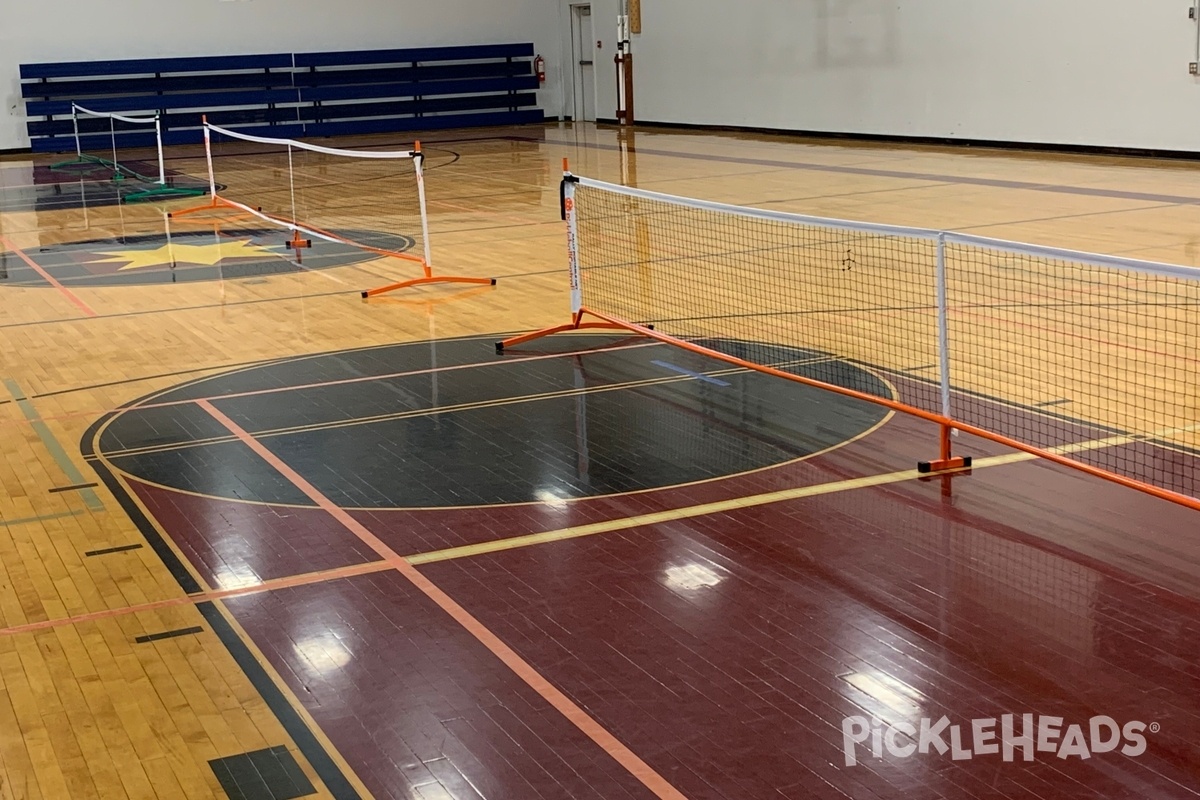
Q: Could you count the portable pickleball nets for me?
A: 3